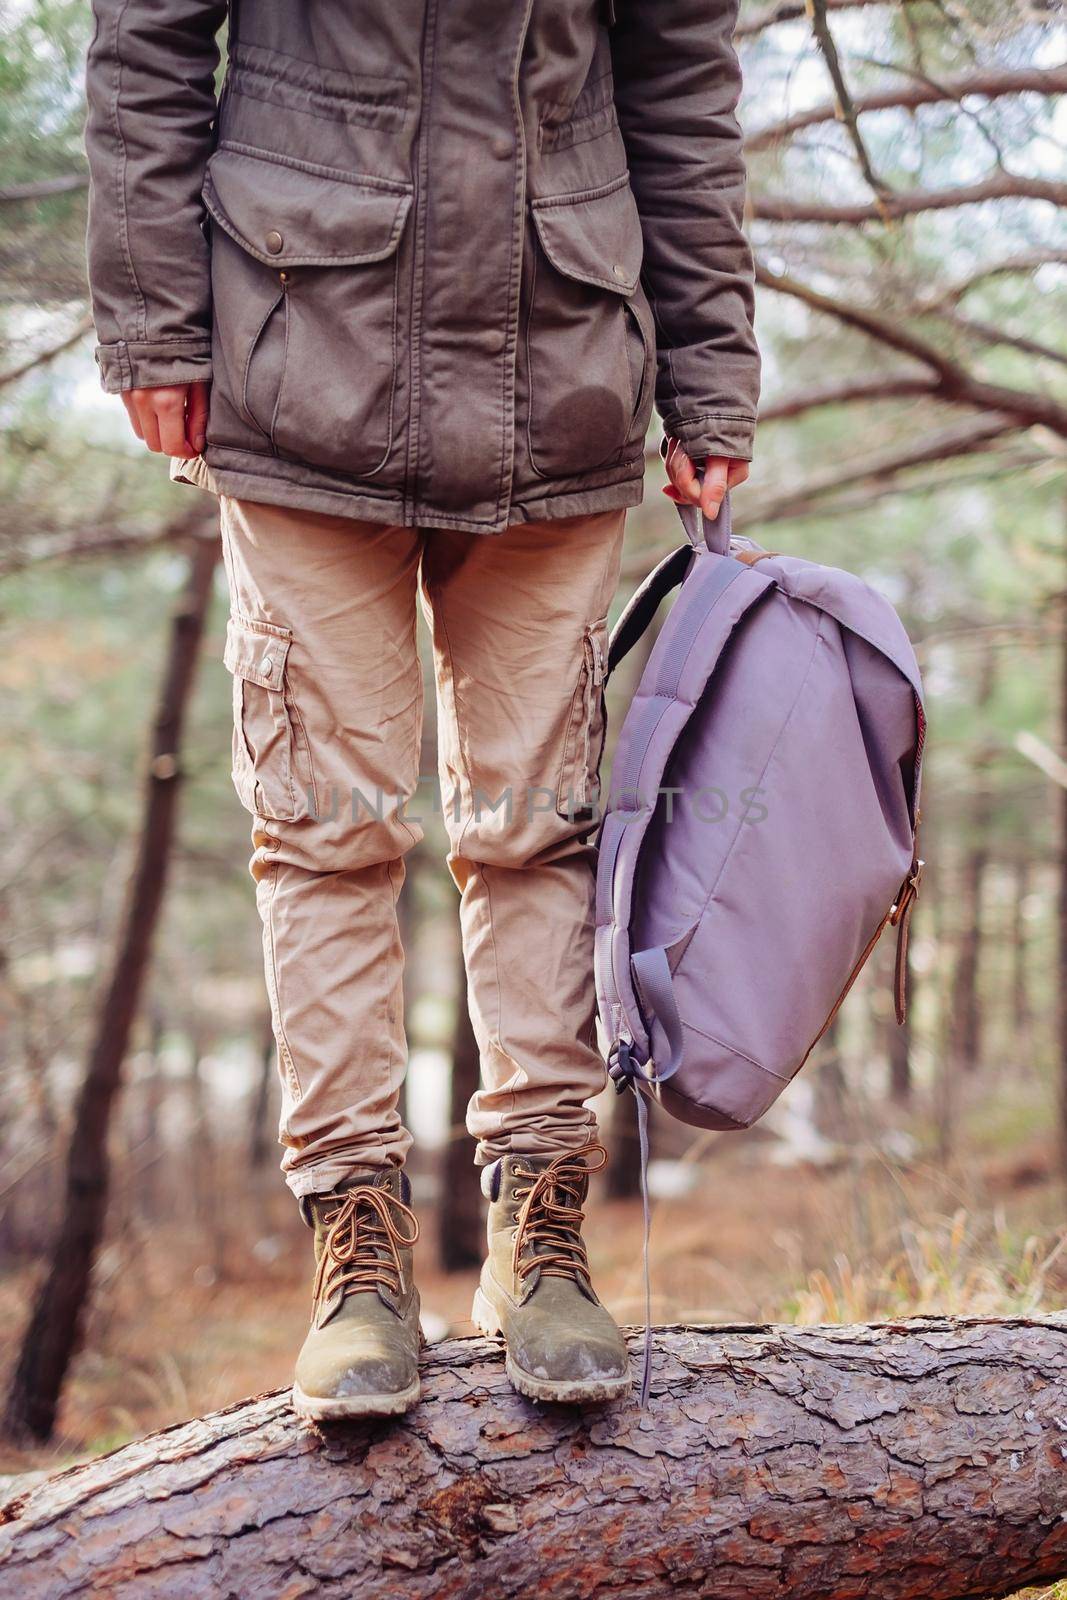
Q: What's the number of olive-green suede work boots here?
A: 2